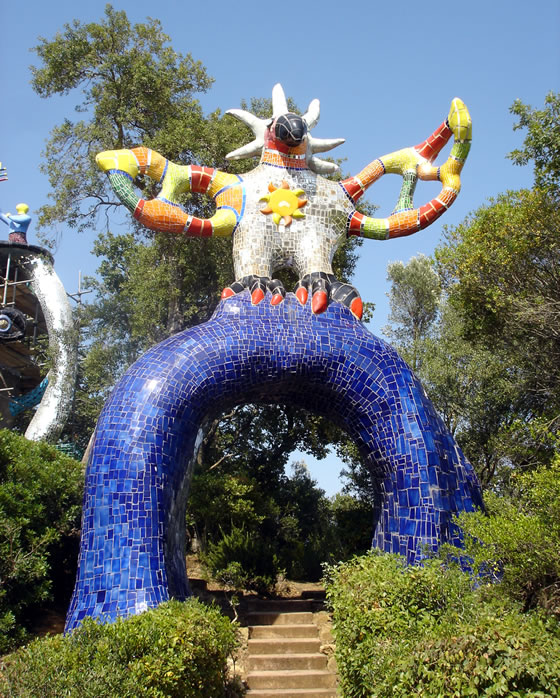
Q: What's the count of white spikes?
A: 6